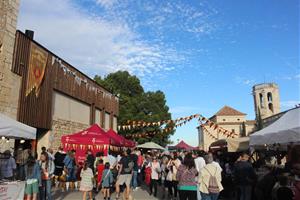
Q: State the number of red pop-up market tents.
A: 3